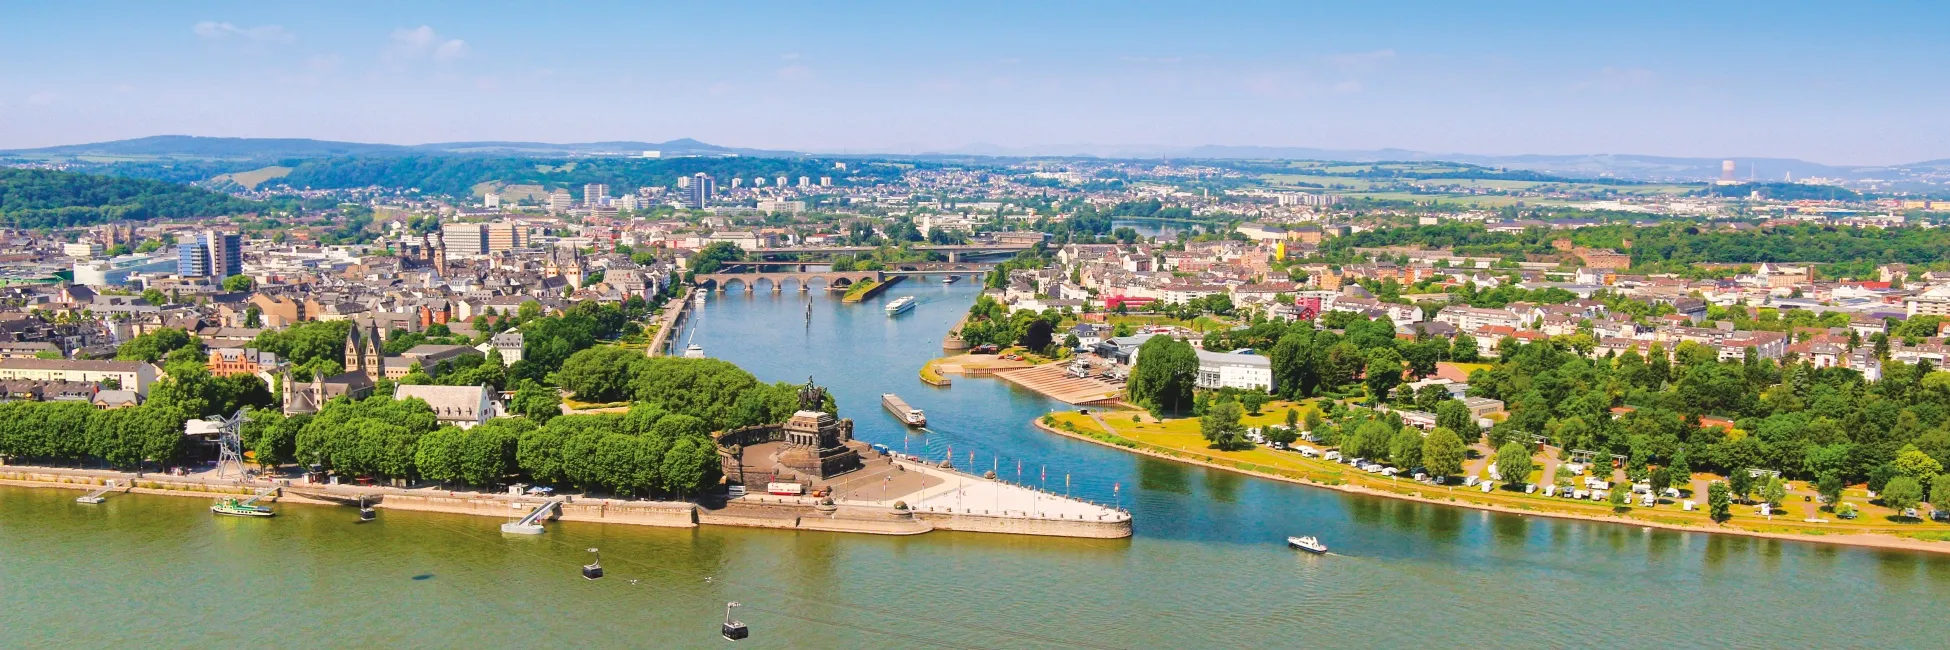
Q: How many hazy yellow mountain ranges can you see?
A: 0